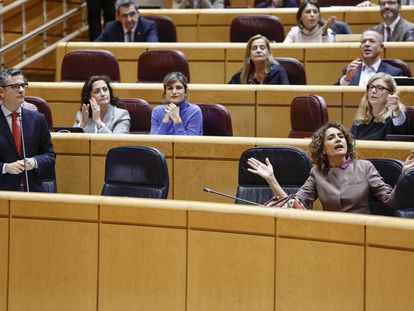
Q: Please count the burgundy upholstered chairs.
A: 11